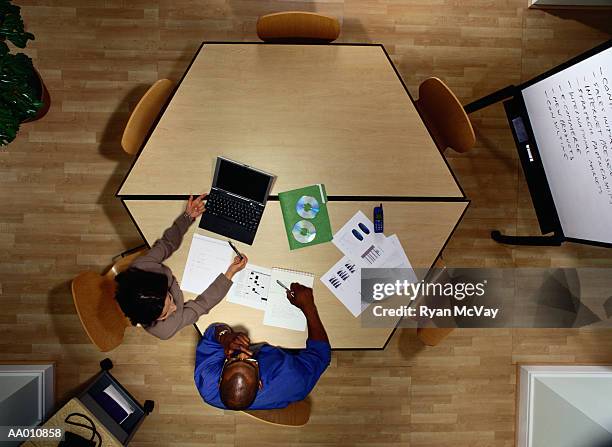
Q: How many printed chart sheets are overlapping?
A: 3